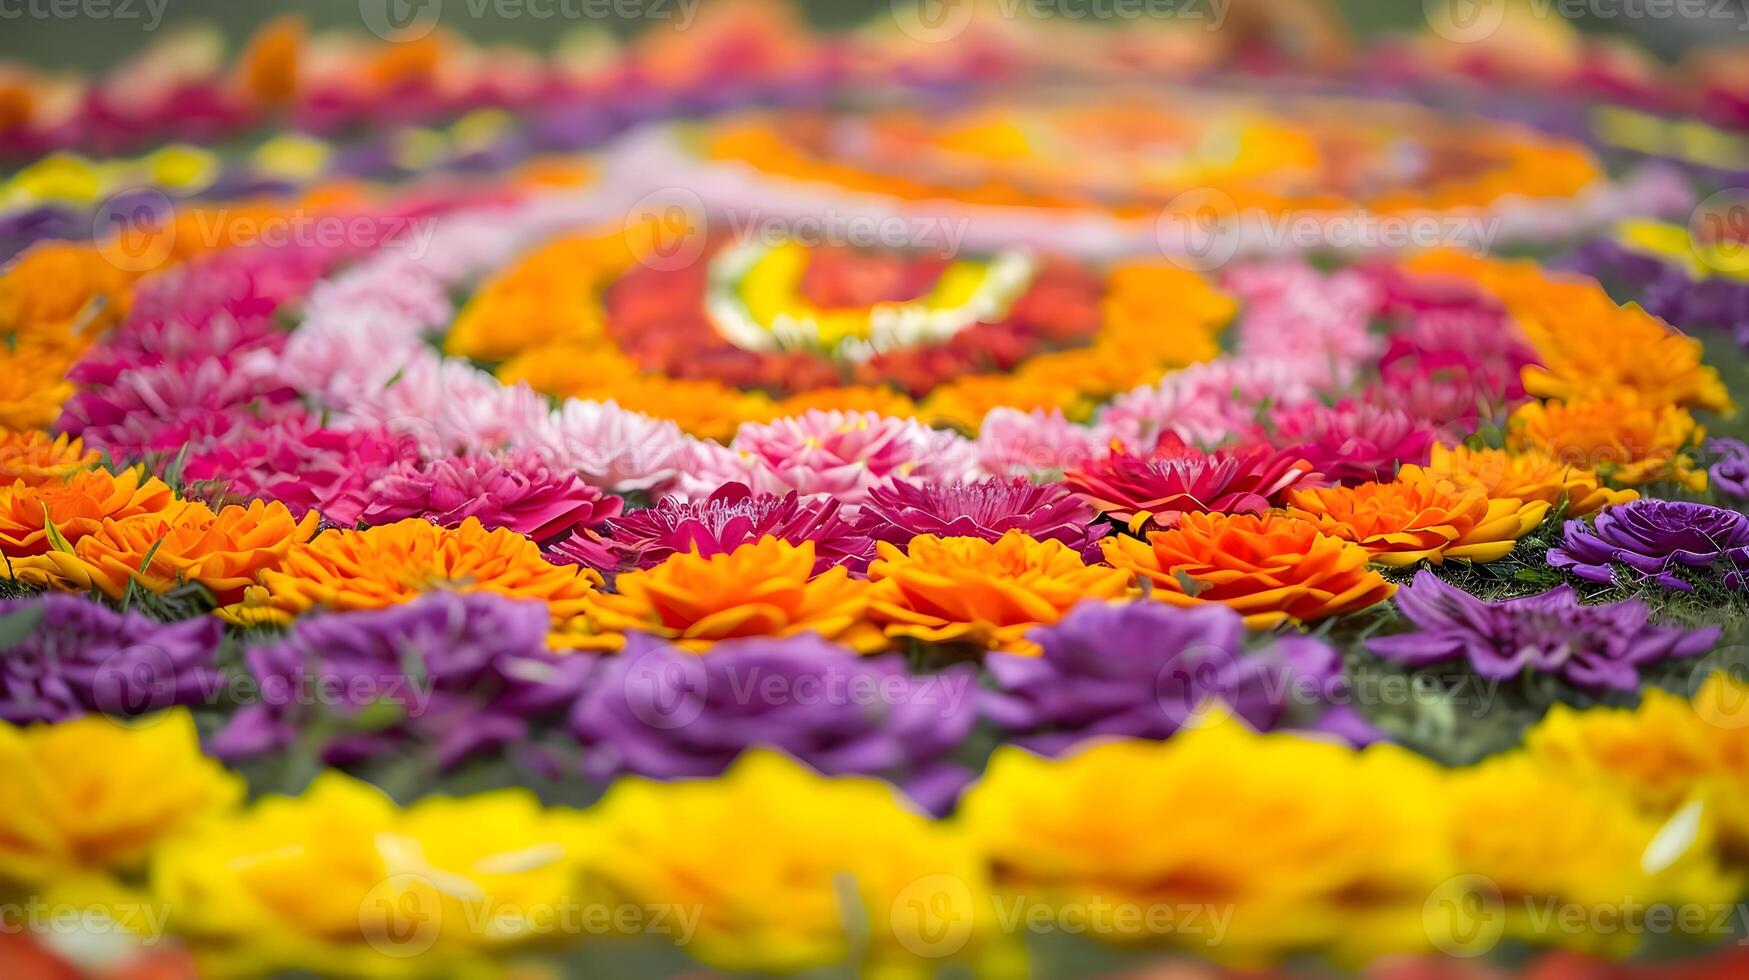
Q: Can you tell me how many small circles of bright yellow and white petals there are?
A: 1